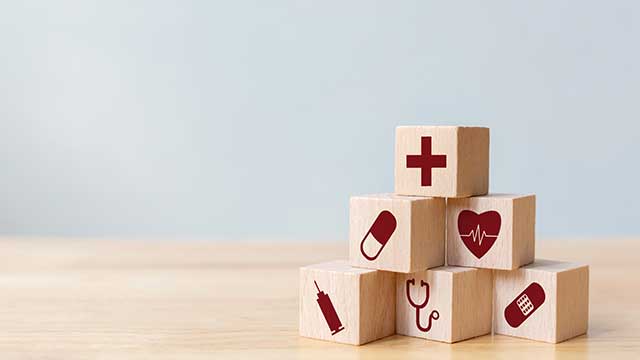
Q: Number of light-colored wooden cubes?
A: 6